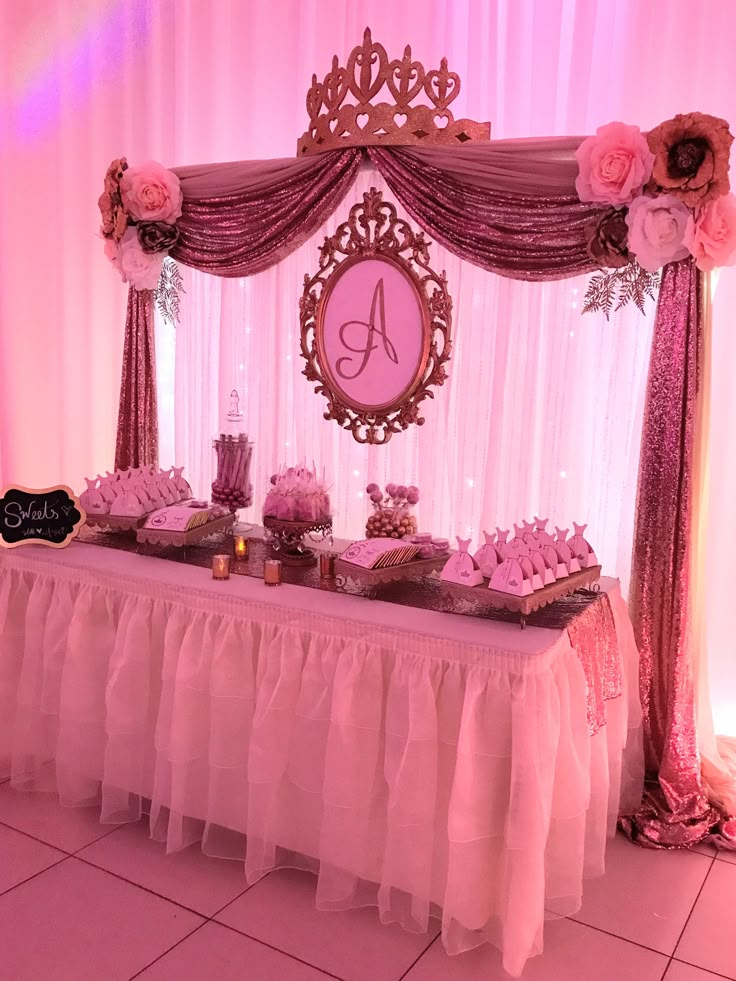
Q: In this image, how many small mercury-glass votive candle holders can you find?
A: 4